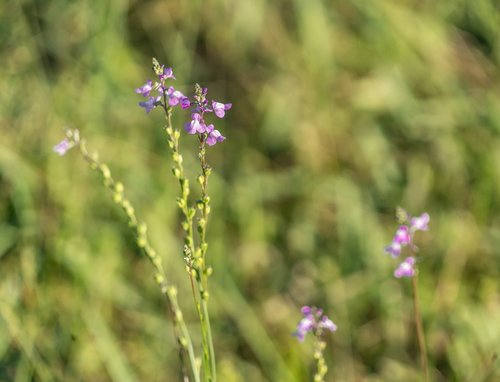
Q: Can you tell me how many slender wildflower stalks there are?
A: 5